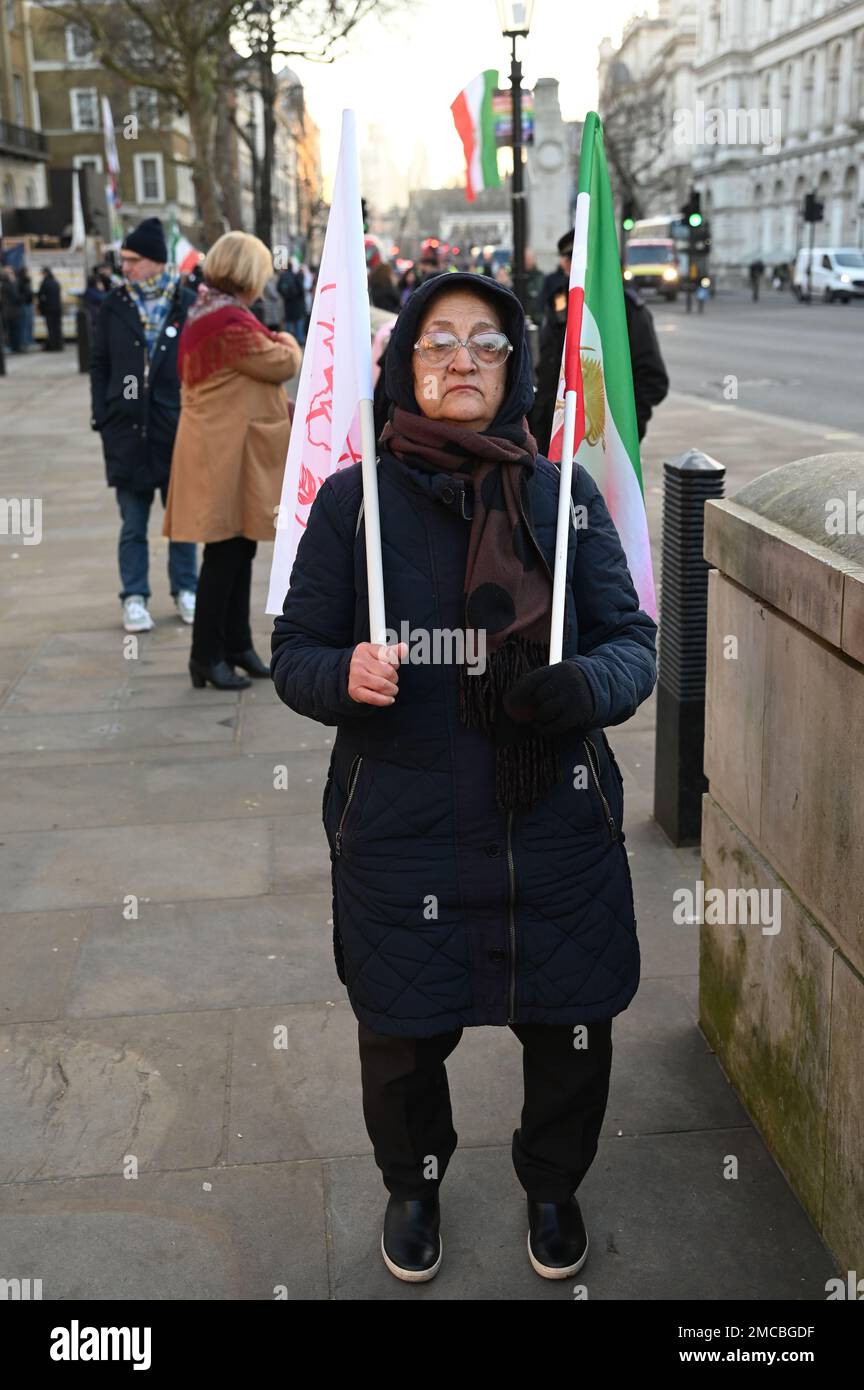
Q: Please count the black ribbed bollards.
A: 1